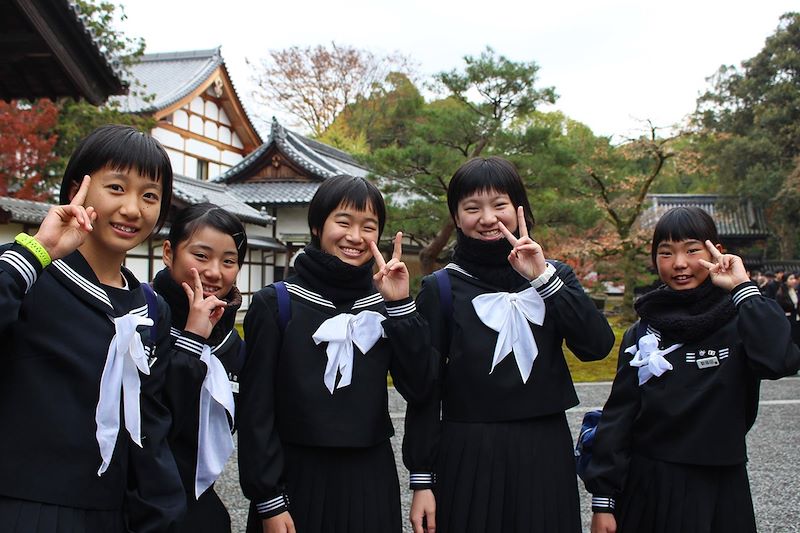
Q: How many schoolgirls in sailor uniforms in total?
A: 5